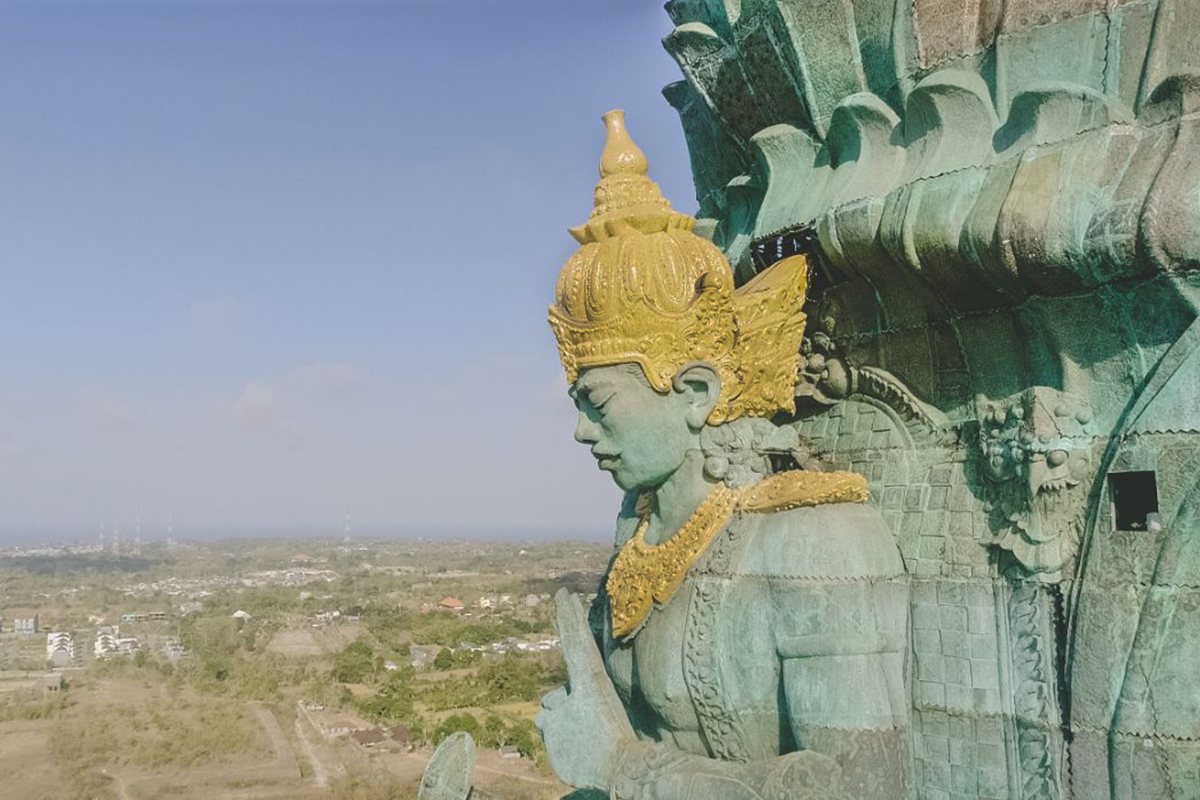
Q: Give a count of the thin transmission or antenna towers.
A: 5